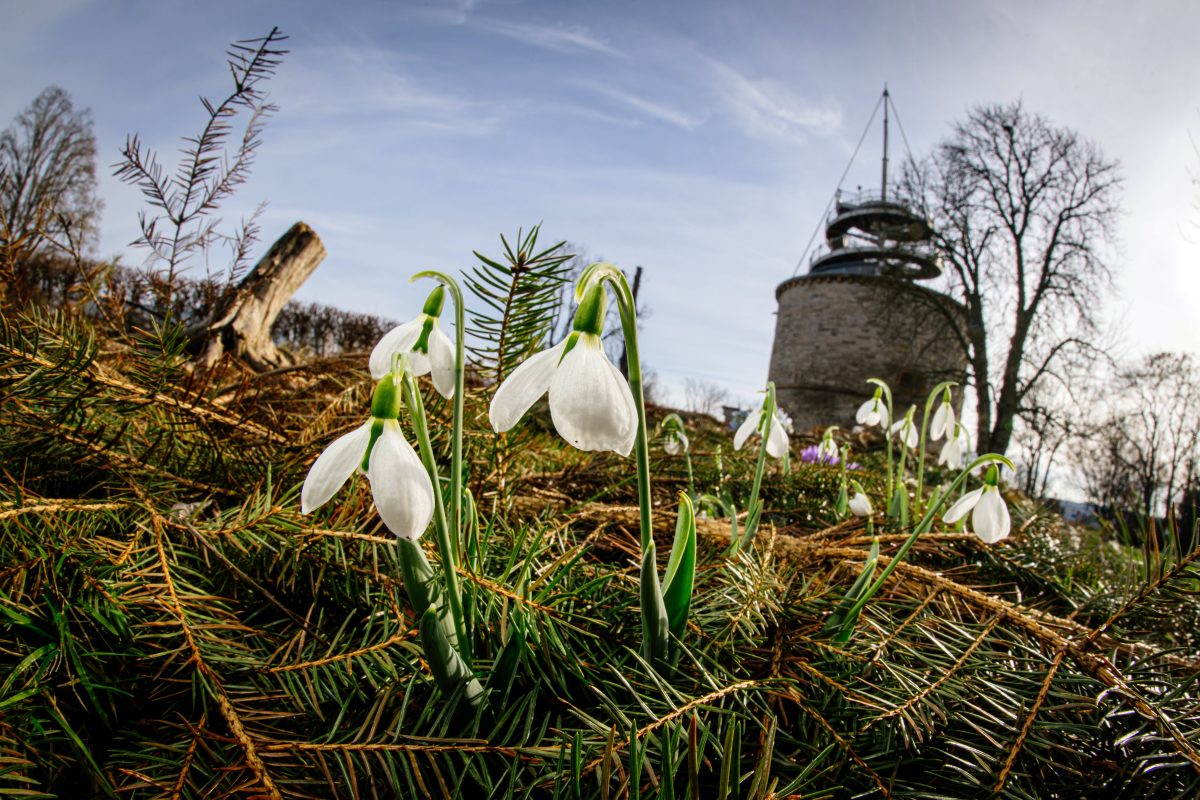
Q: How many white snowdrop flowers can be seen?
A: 12